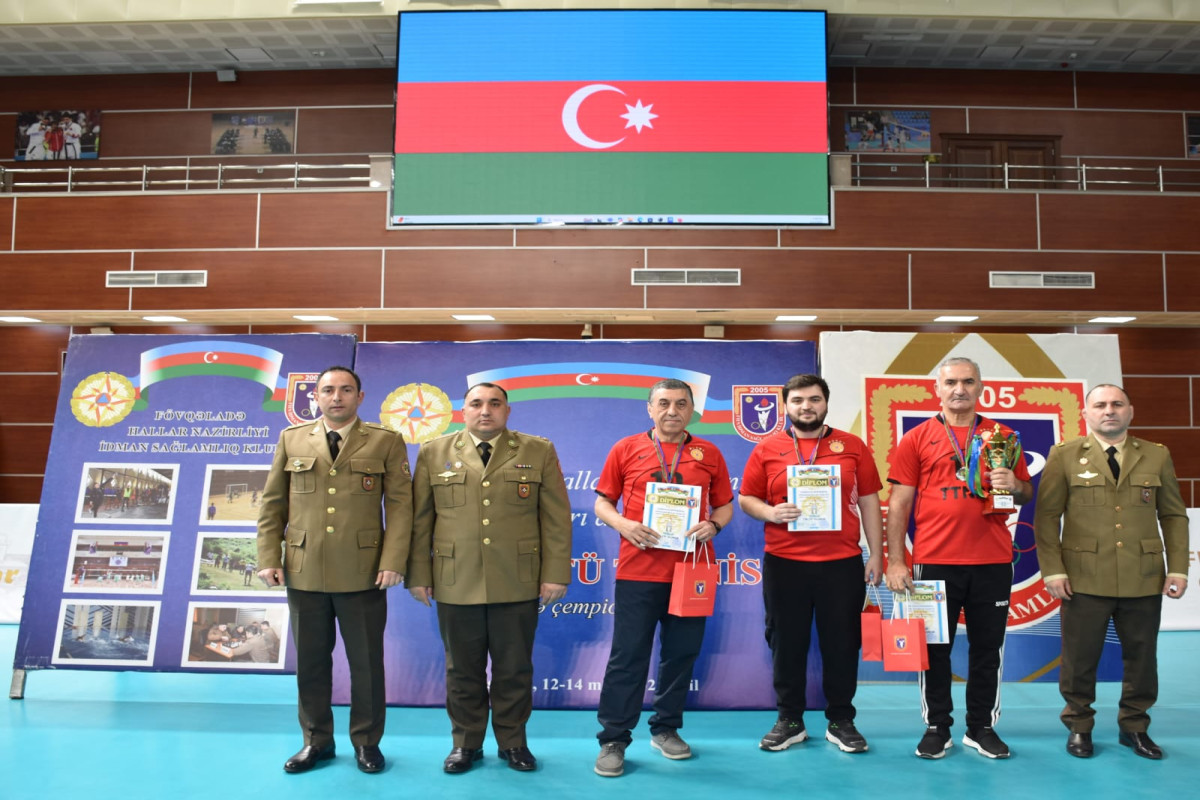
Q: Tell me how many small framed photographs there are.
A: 6